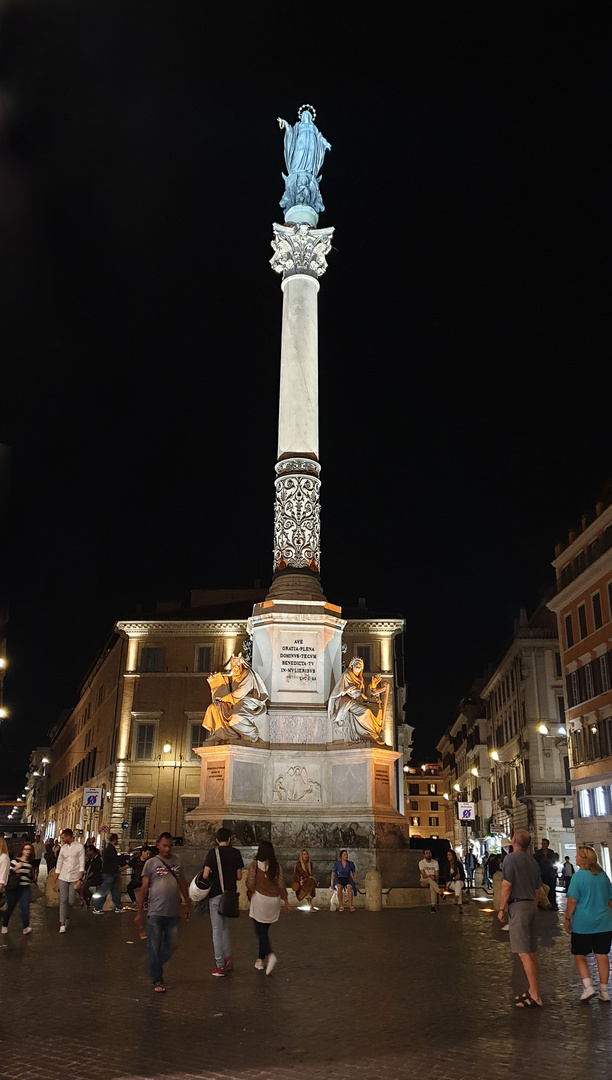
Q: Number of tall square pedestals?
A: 1